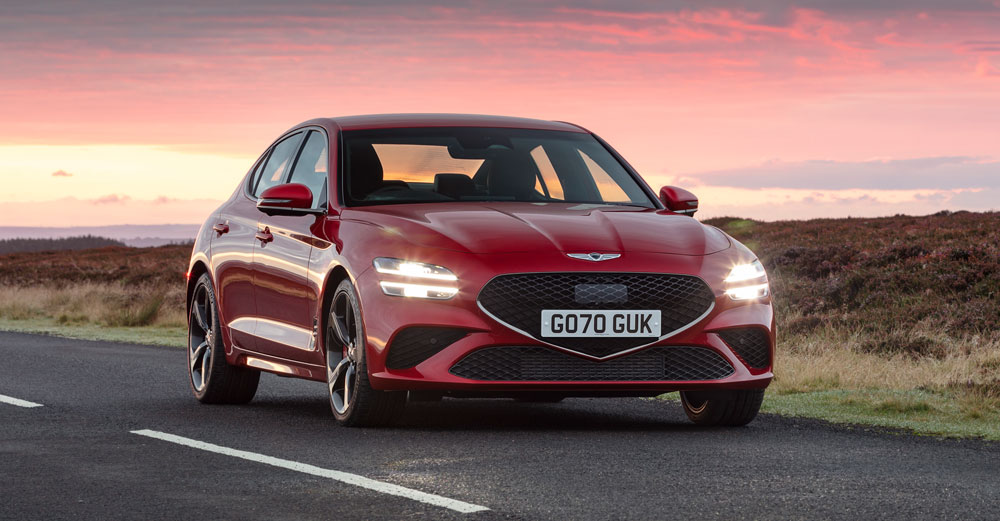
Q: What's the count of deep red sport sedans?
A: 1